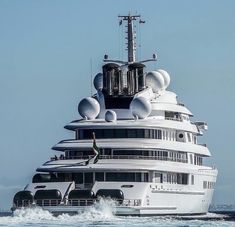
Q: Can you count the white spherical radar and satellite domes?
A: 6